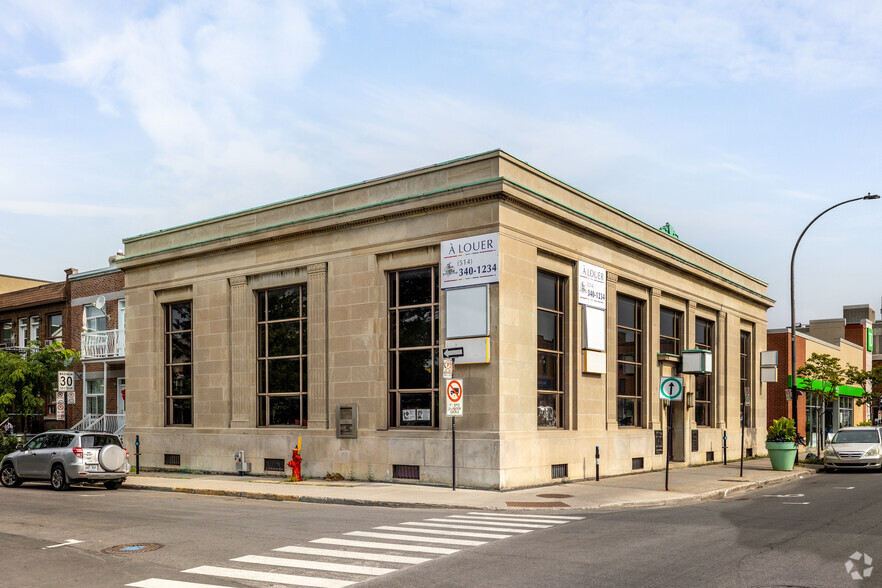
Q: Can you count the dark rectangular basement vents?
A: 7